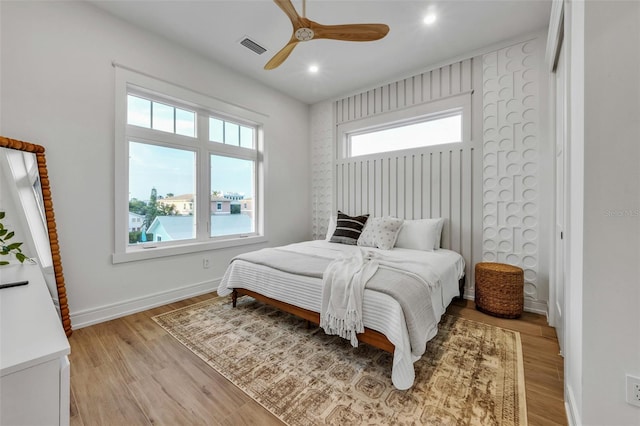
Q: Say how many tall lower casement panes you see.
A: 2